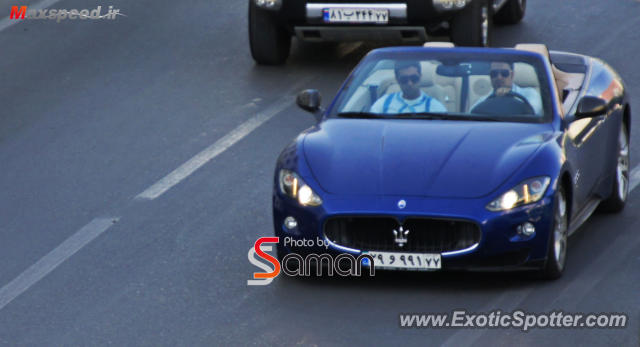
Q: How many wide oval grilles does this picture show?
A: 1